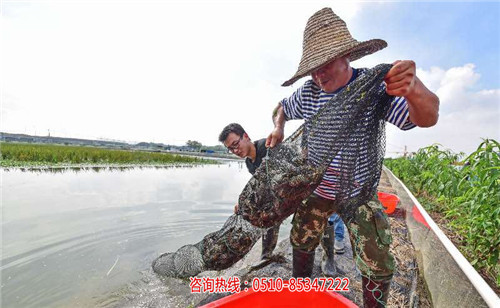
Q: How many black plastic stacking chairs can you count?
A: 0